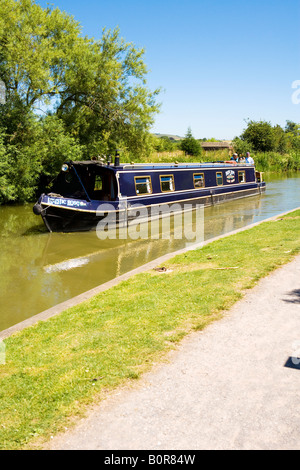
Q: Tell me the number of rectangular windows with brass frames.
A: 5